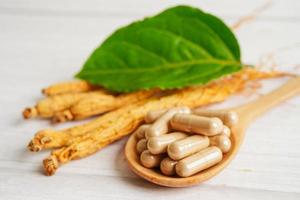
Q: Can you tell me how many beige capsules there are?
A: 13